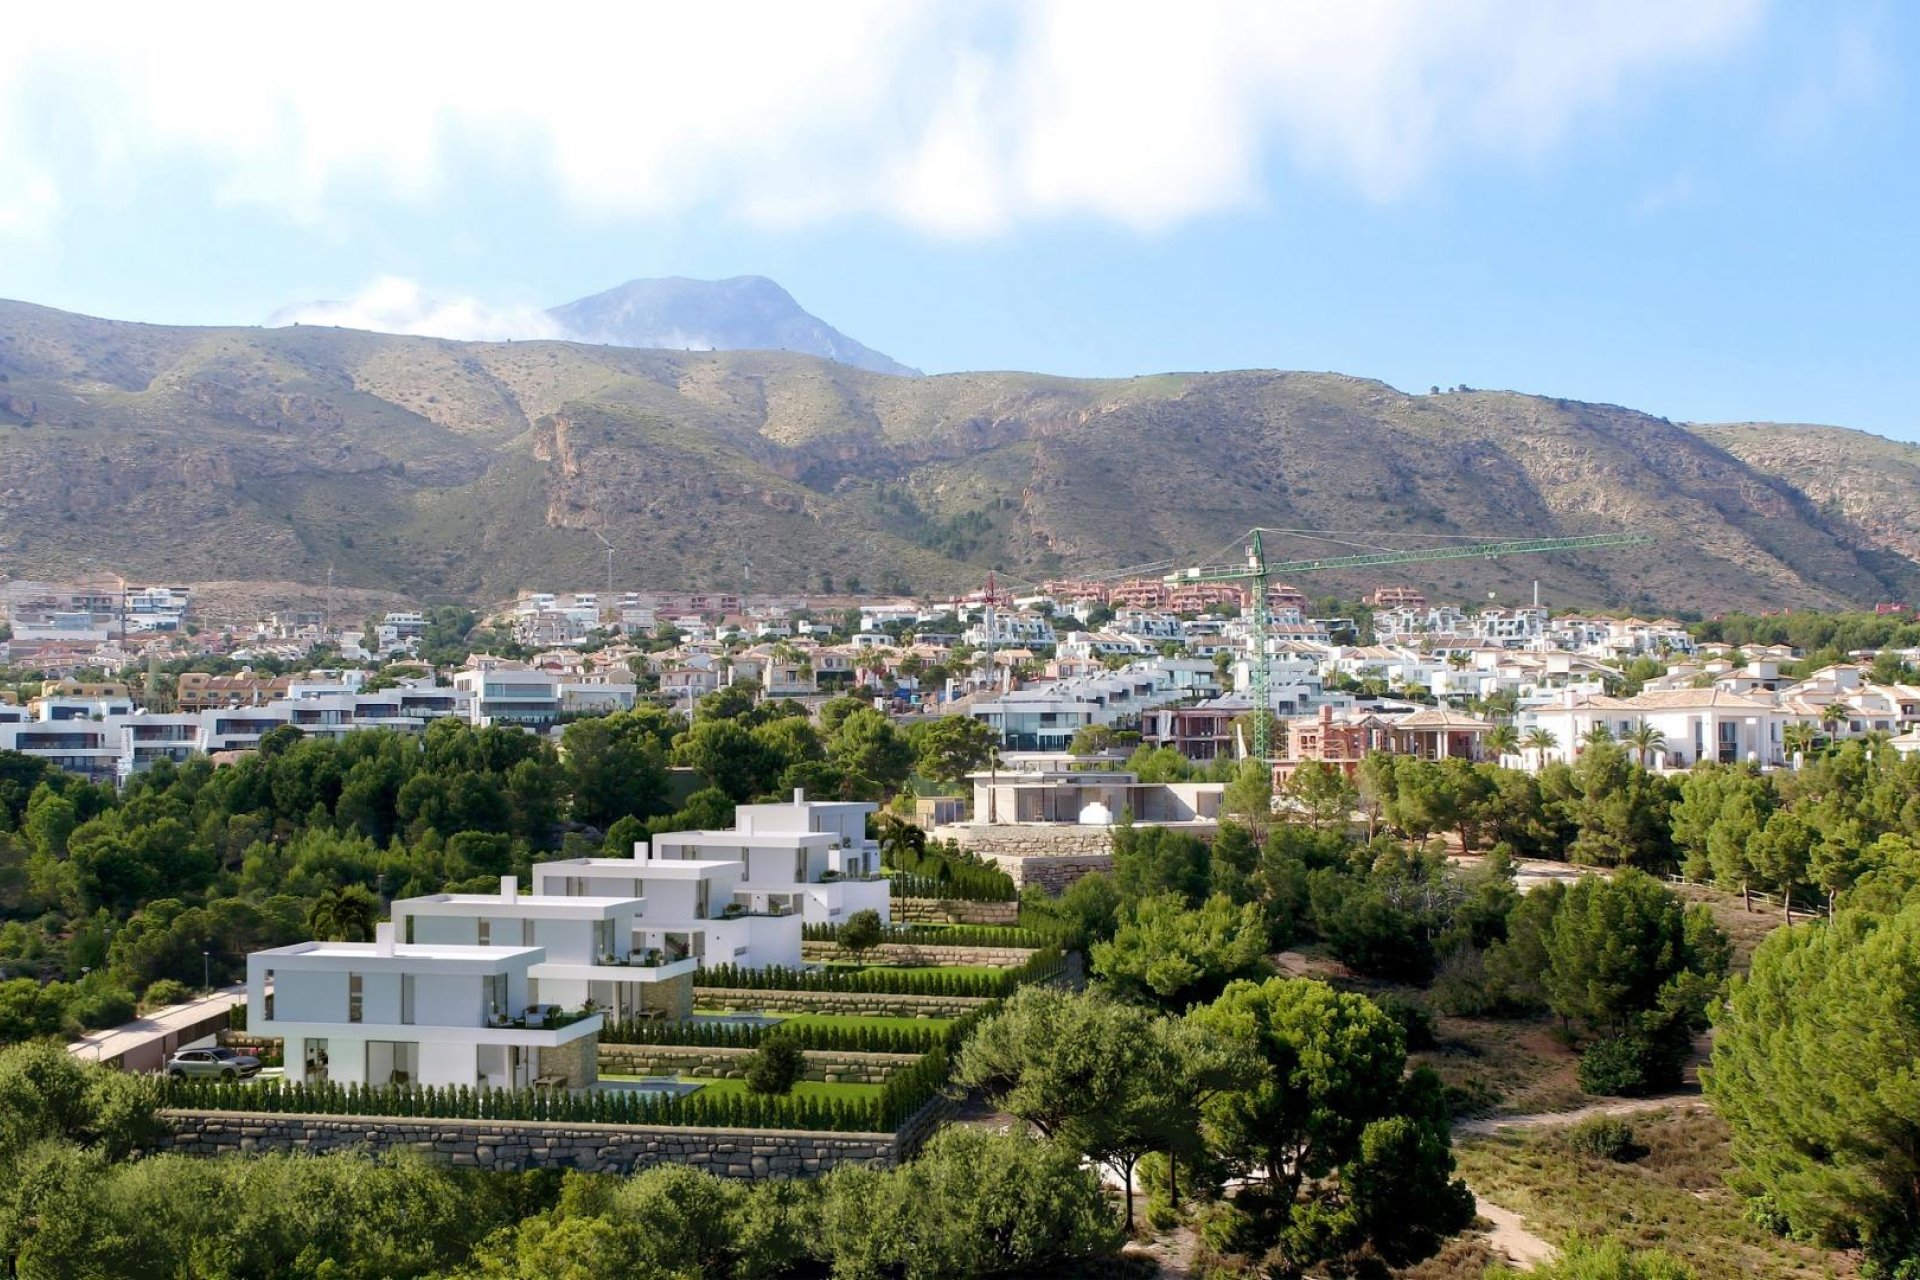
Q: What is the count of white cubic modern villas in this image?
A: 5